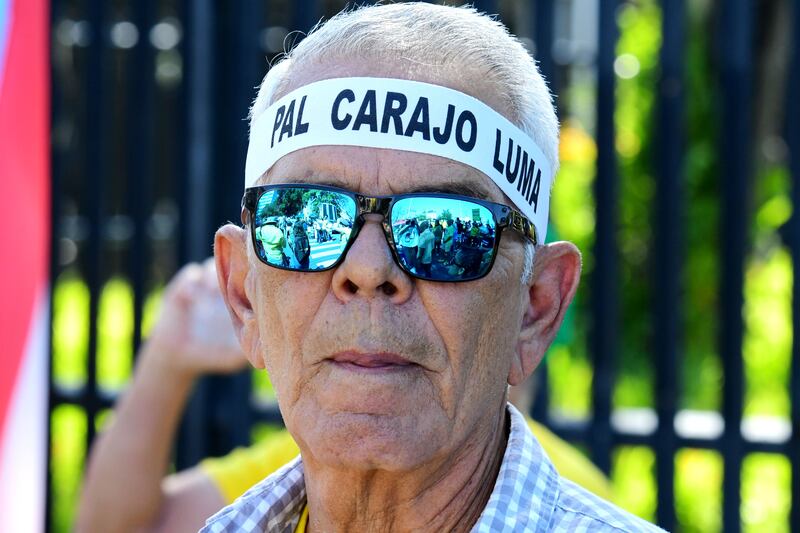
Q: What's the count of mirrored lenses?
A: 2